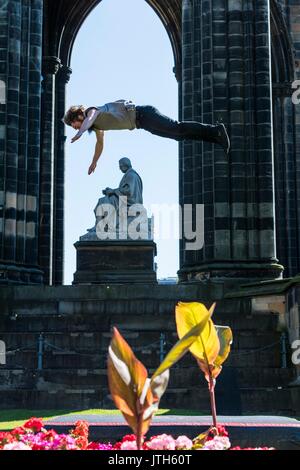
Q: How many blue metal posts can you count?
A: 3